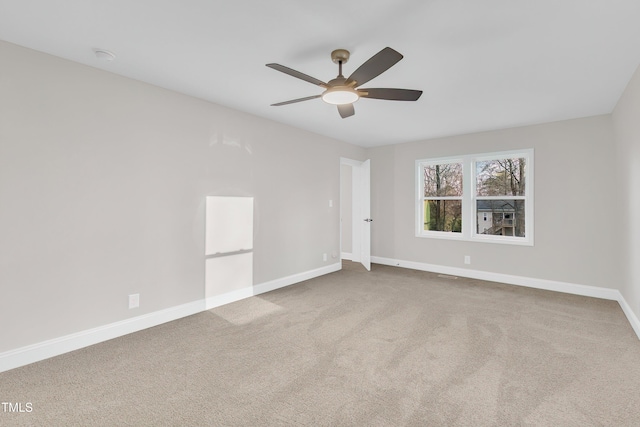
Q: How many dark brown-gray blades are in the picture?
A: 5